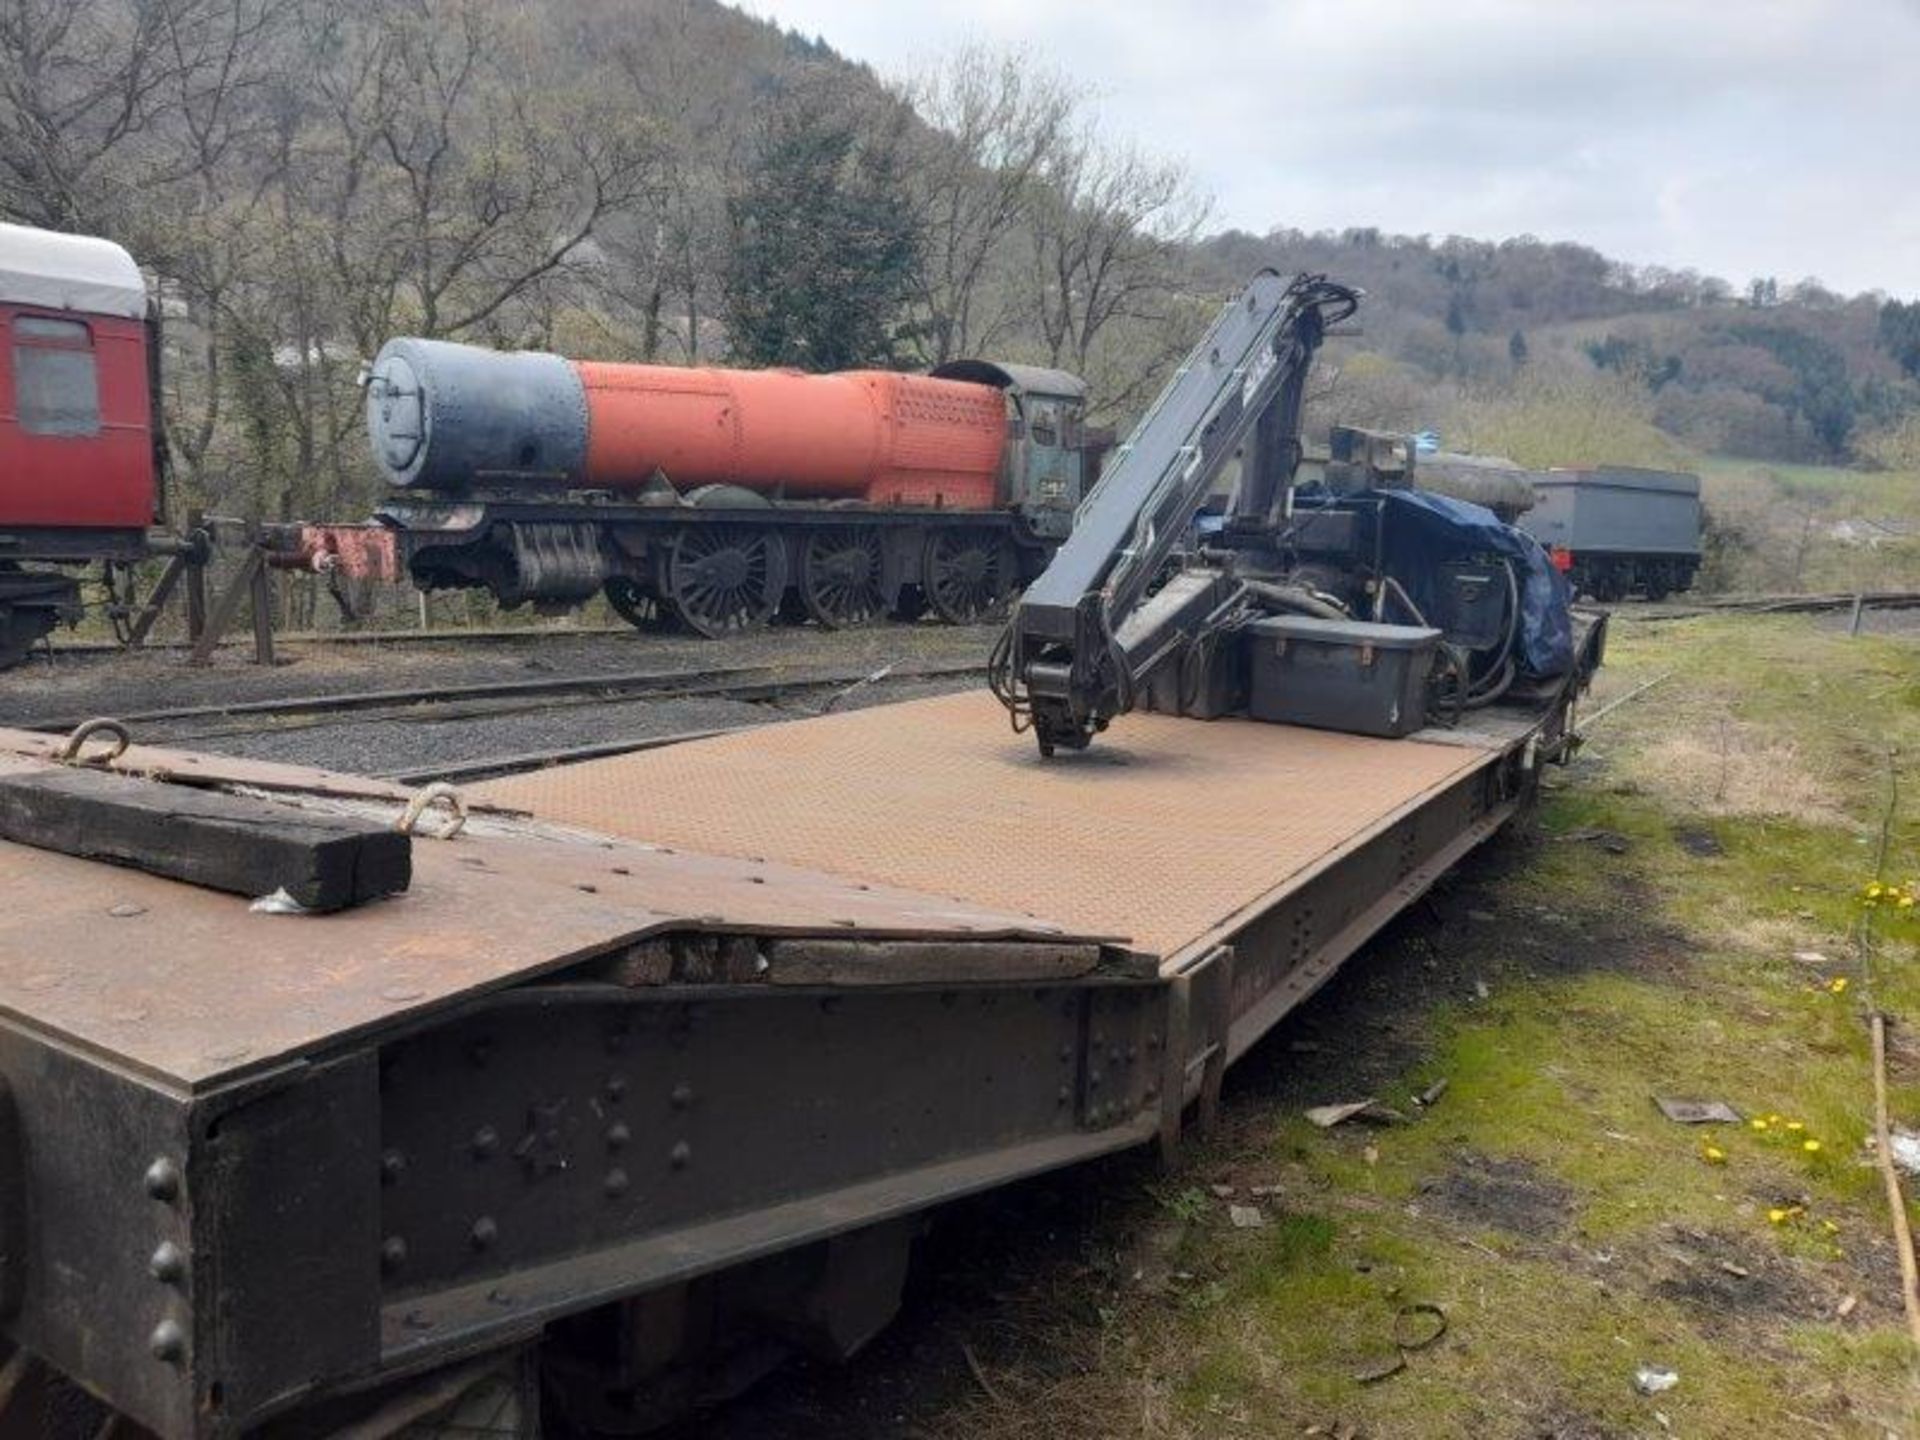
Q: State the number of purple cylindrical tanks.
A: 0